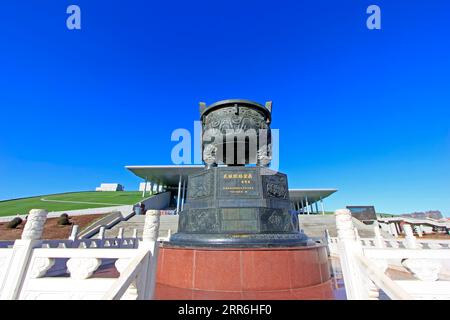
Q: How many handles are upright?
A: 2